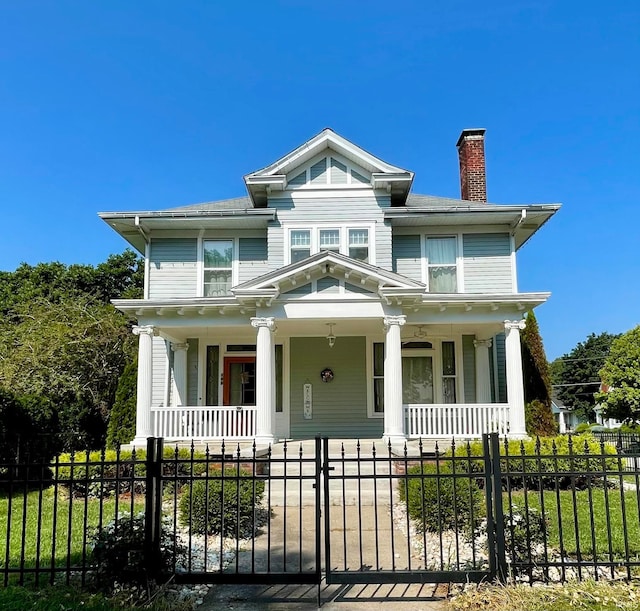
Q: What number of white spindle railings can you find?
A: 2